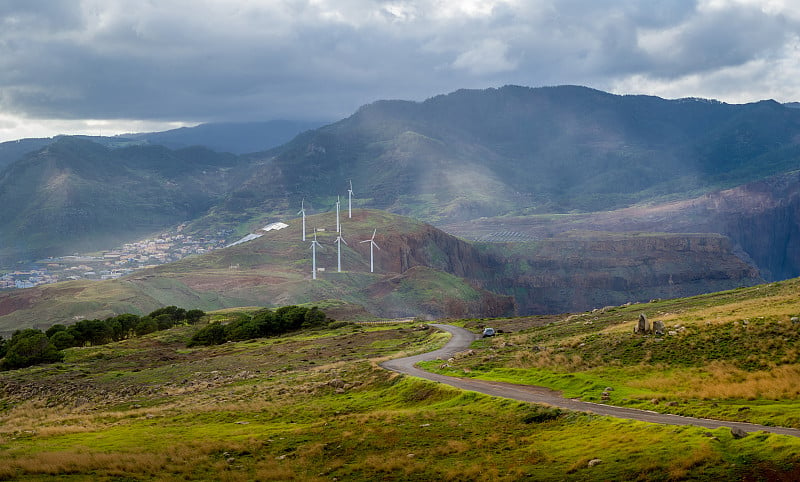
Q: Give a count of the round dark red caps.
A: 0